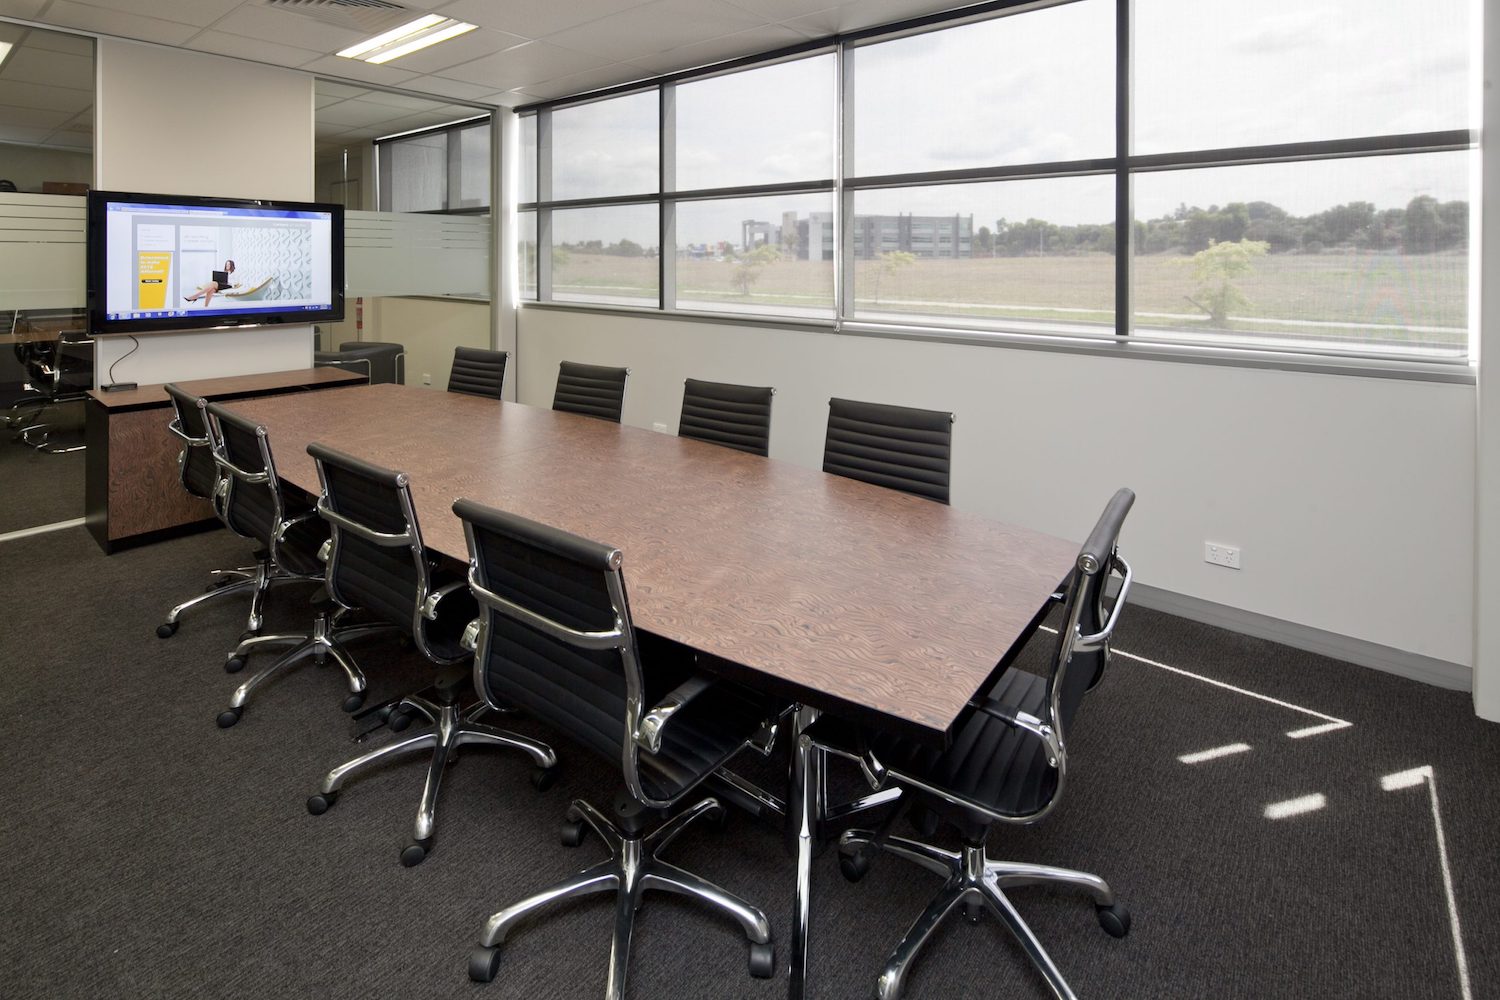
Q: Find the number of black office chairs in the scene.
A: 9